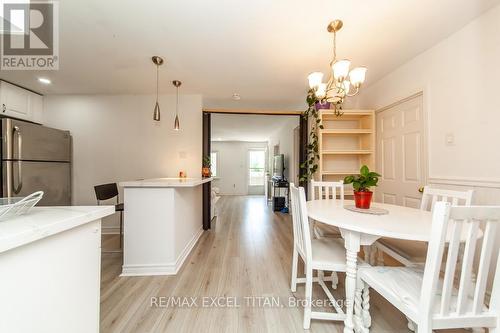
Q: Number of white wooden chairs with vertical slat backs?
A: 4